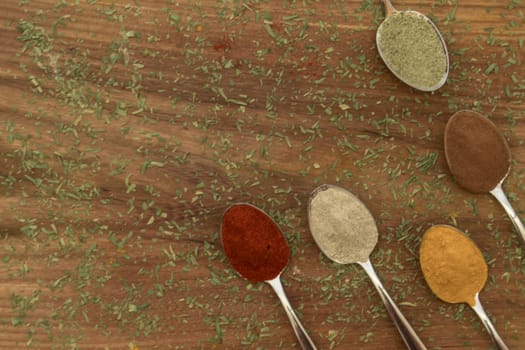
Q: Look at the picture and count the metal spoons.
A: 5